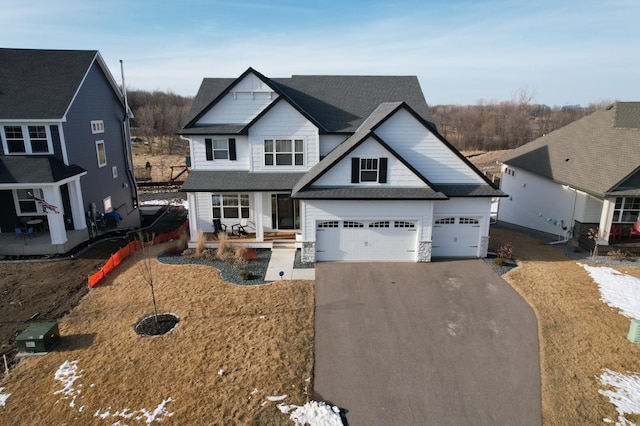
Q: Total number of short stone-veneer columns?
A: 3